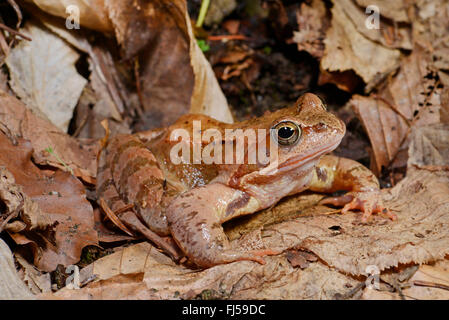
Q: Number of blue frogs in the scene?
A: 0